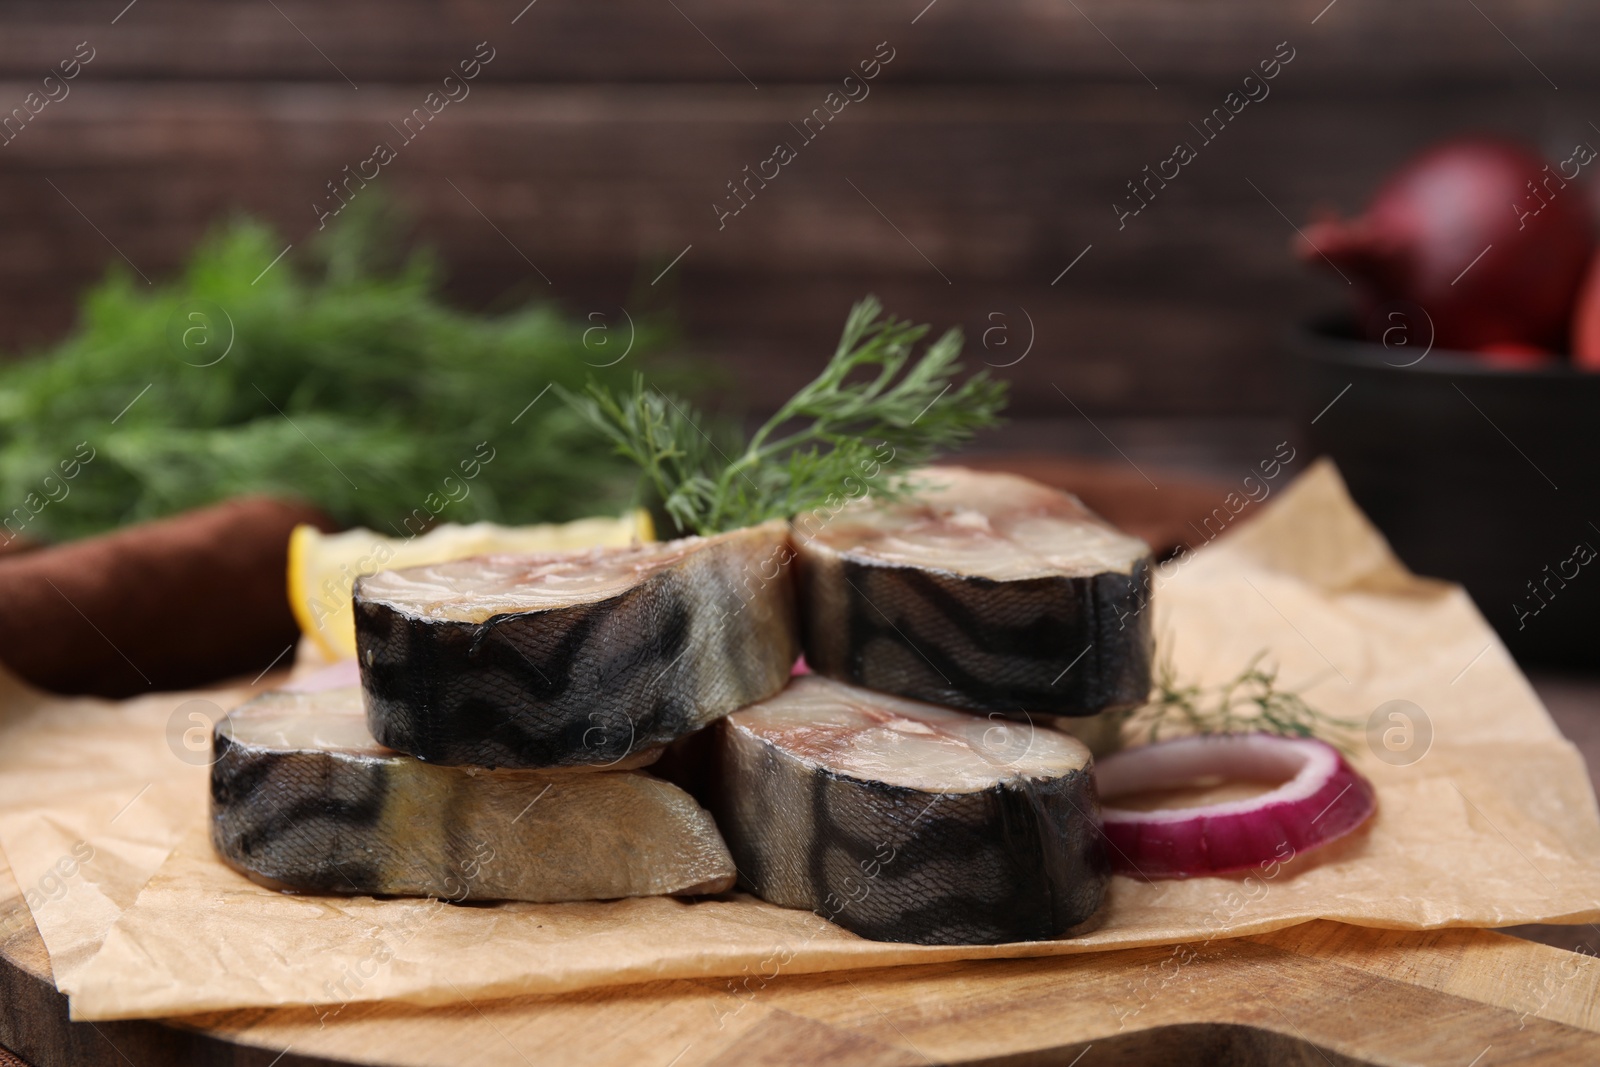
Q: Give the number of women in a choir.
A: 0